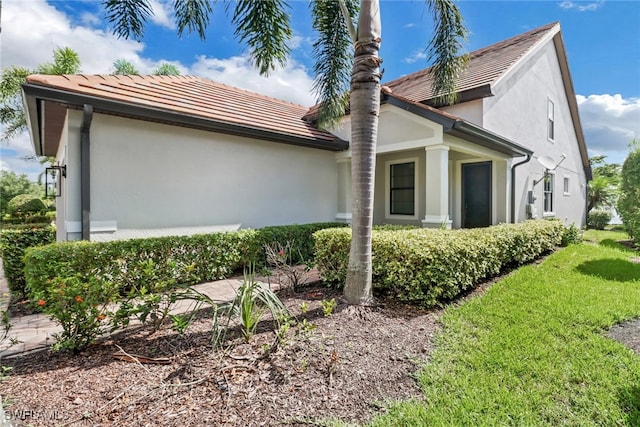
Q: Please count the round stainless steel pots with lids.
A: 0